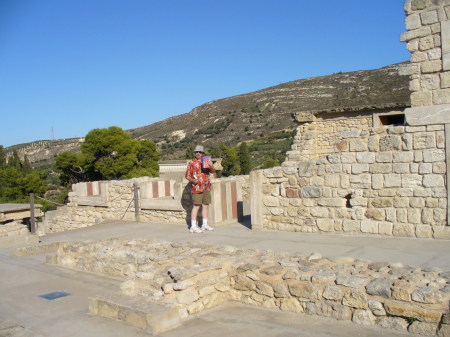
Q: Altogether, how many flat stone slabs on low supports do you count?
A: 1